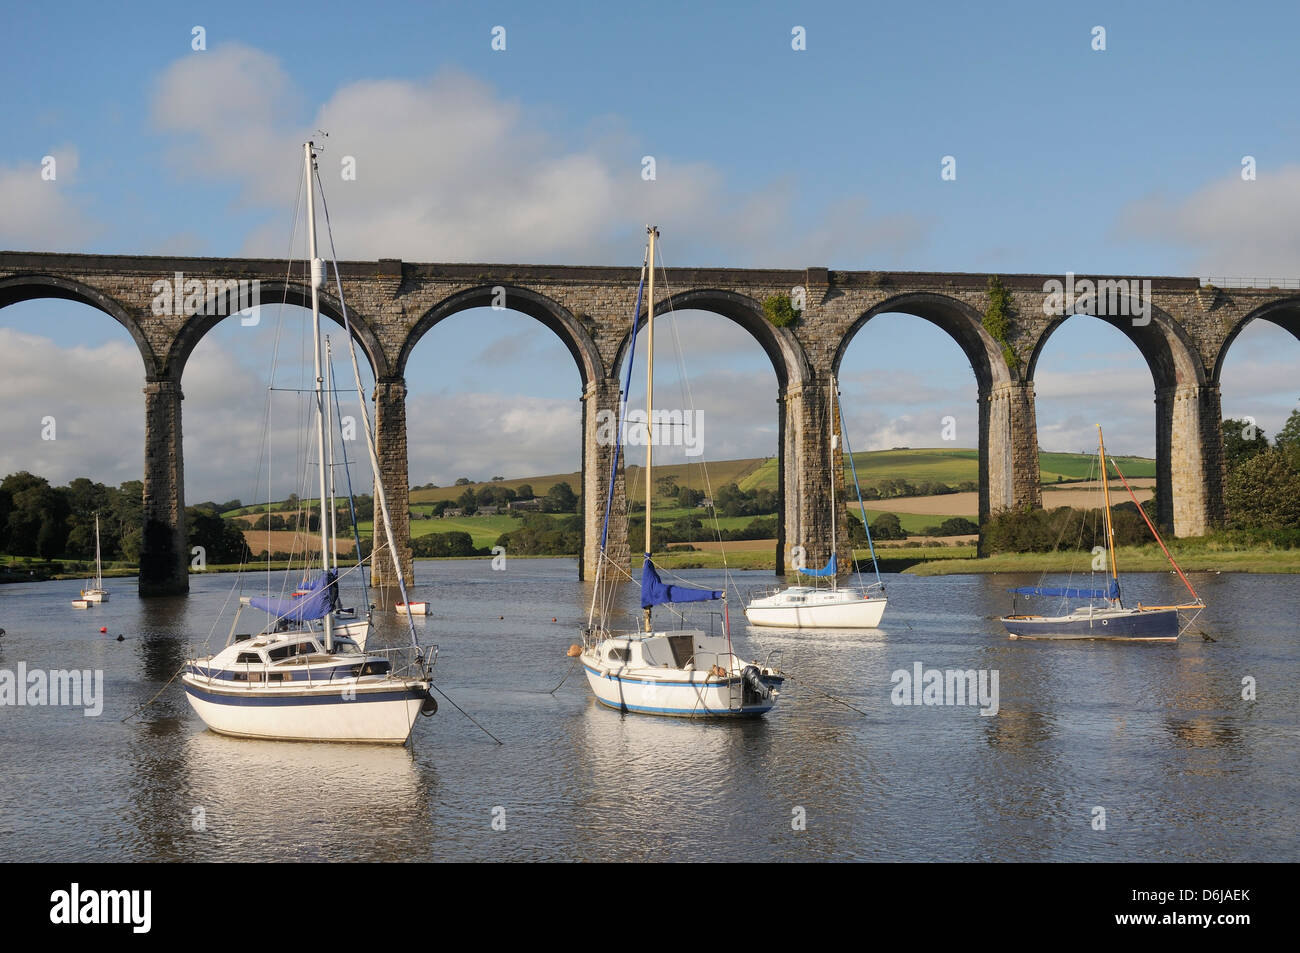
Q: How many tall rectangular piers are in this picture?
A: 6